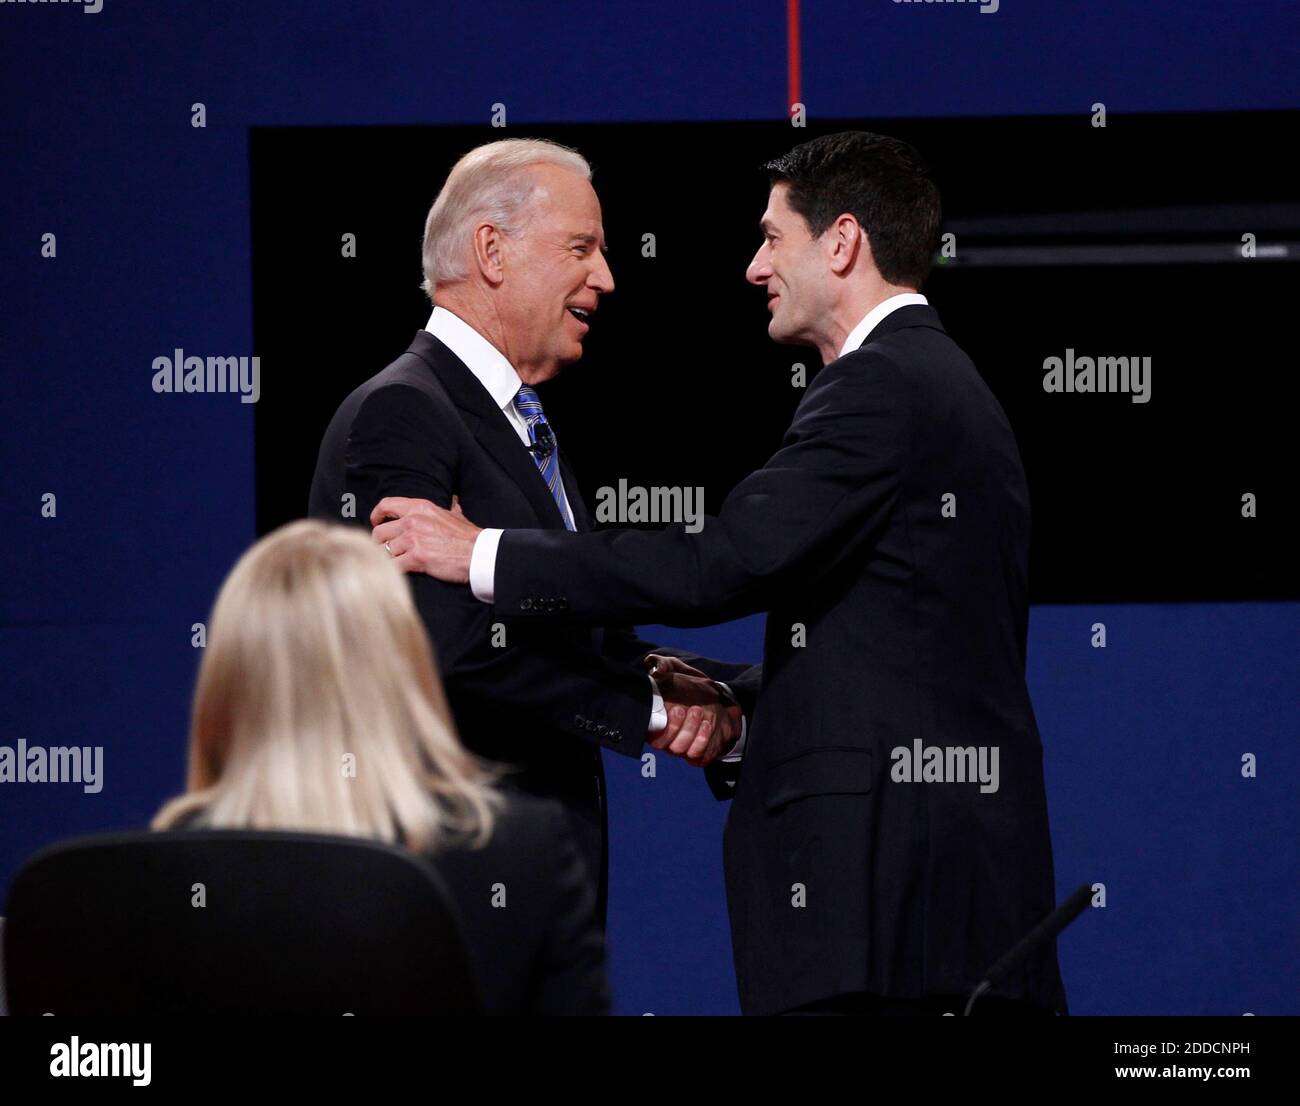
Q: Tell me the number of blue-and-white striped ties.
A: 1